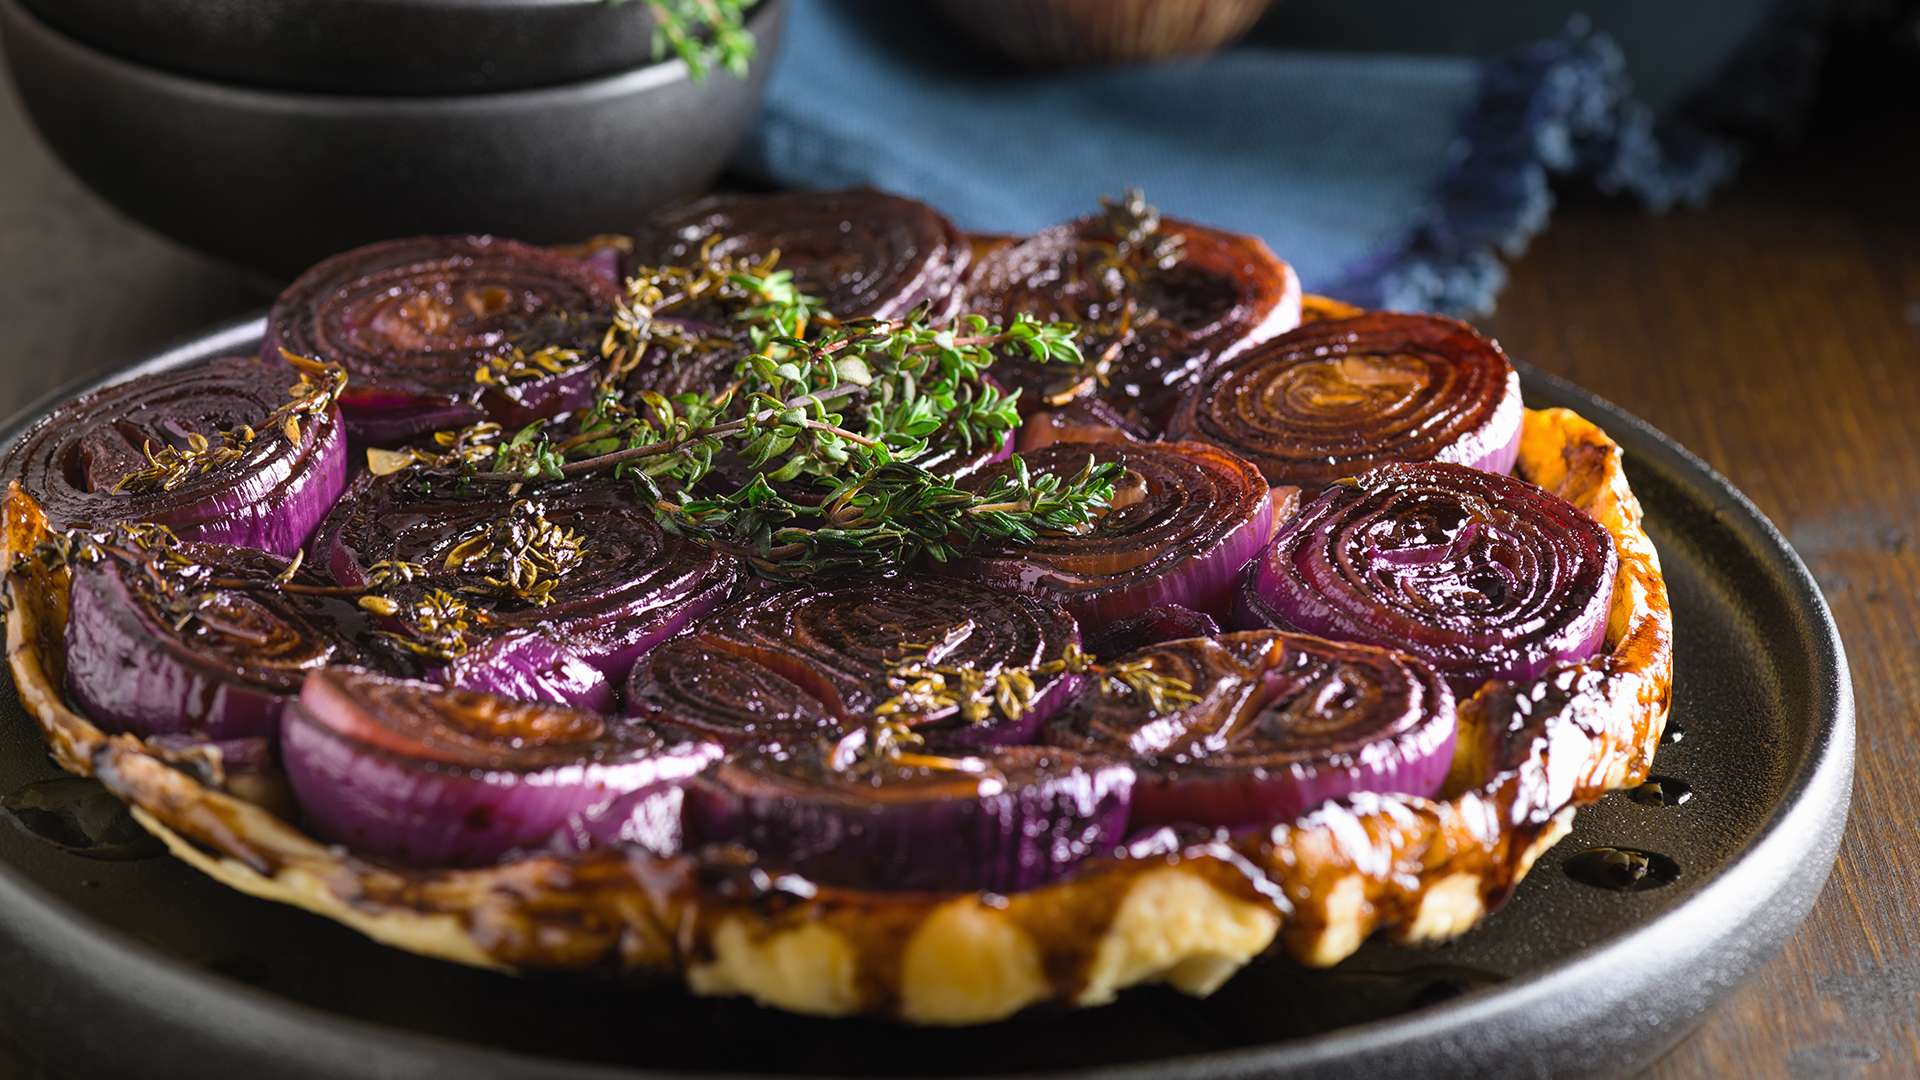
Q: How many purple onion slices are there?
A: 14